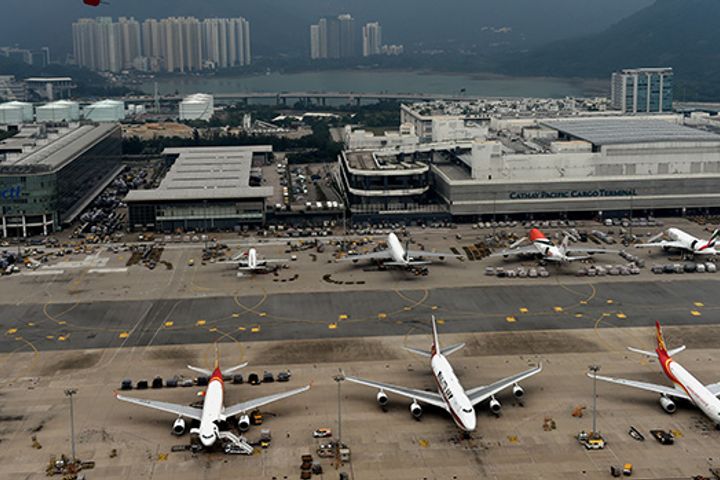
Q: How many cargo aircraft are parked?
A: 7